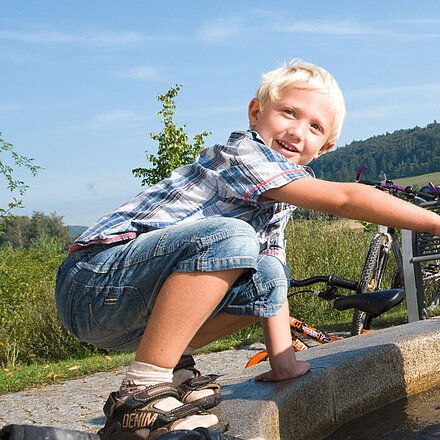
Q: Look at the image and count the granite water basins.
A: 1